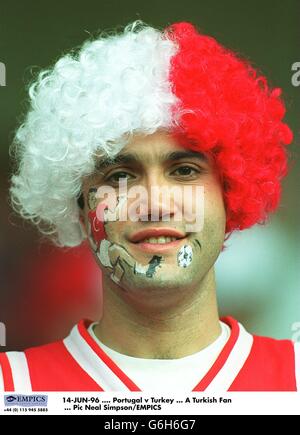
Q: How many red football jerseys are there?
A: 1